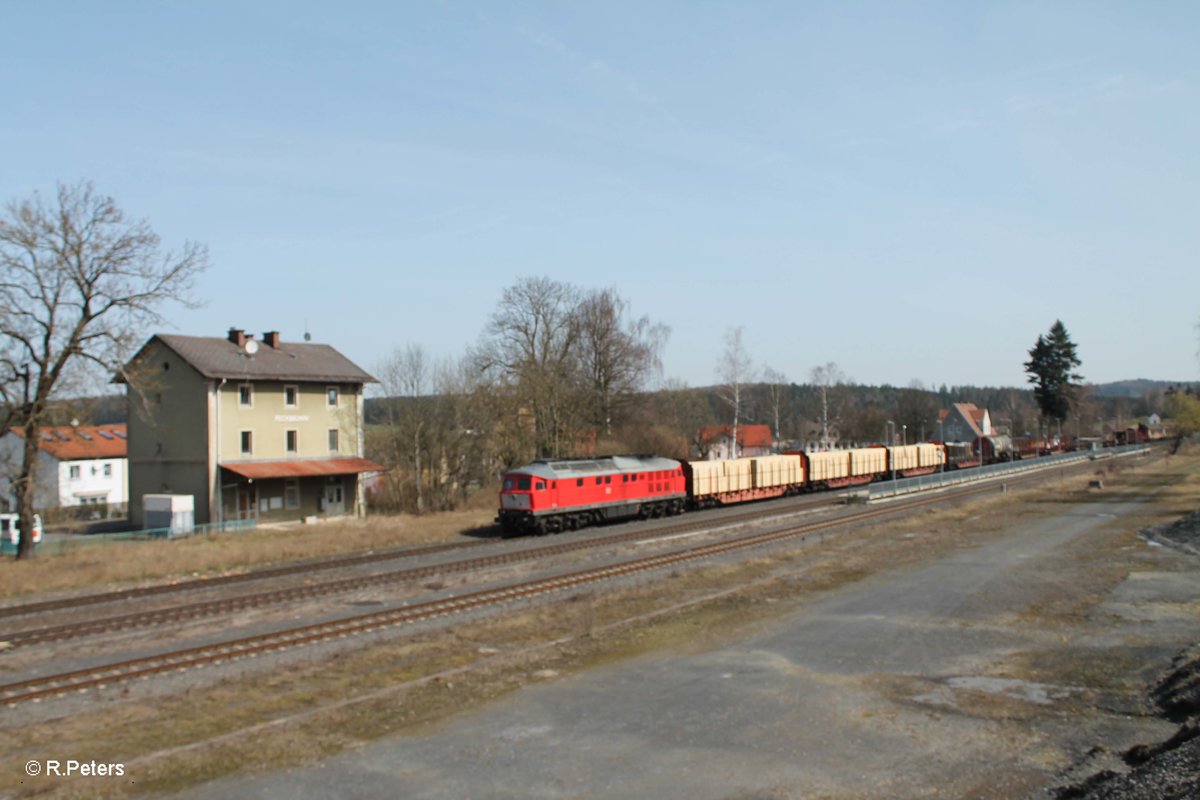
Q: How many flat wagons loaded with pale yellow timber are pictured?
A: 3